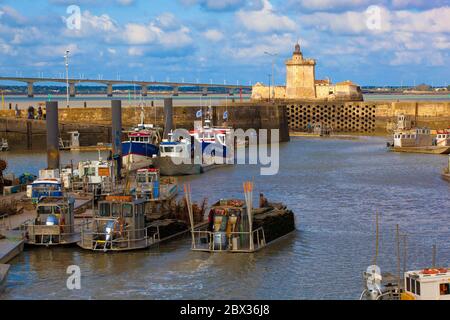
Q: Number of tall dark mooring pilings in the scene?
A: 3